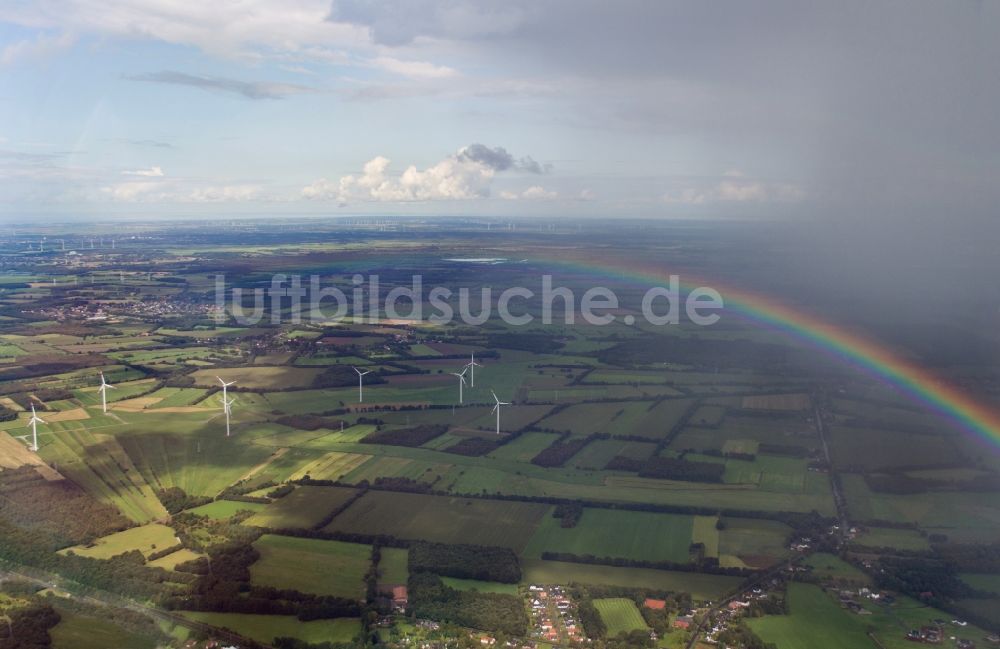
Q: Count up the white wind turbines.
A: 8